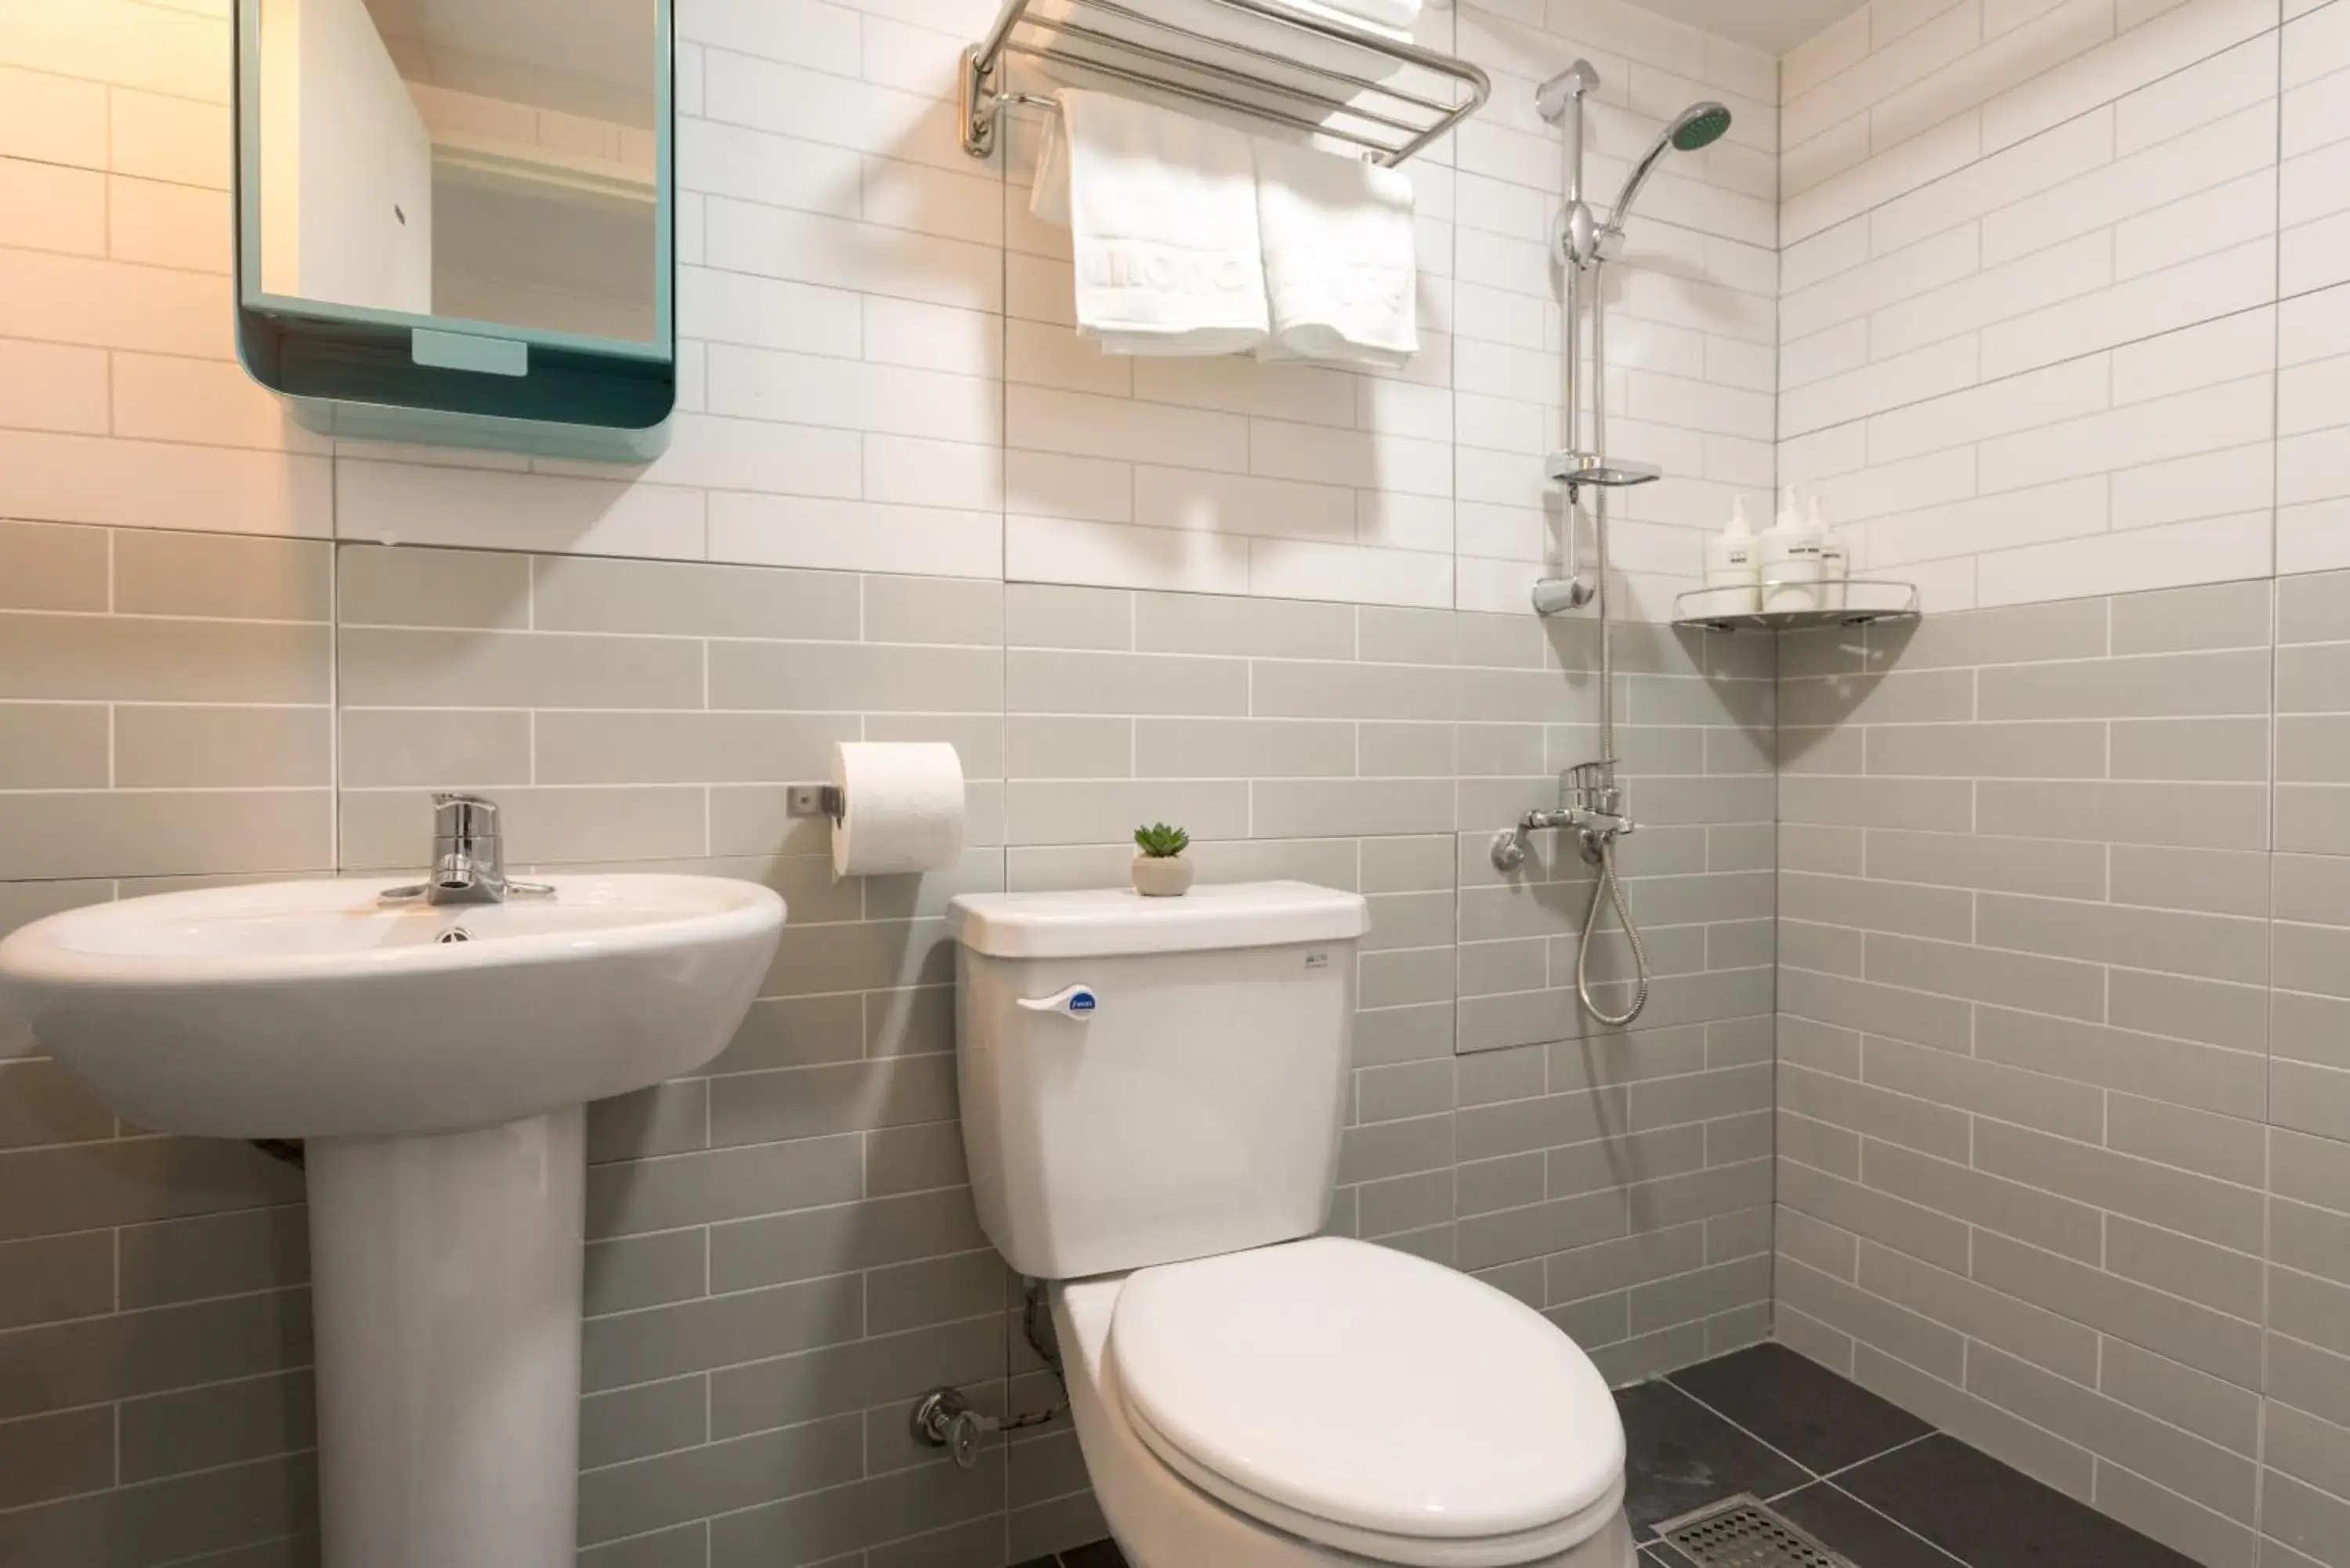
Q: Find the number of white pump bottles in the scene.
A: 3